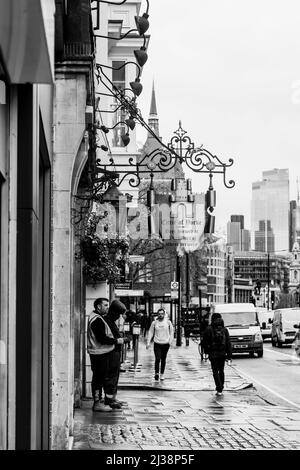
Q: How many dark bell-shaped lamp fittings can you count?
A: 5